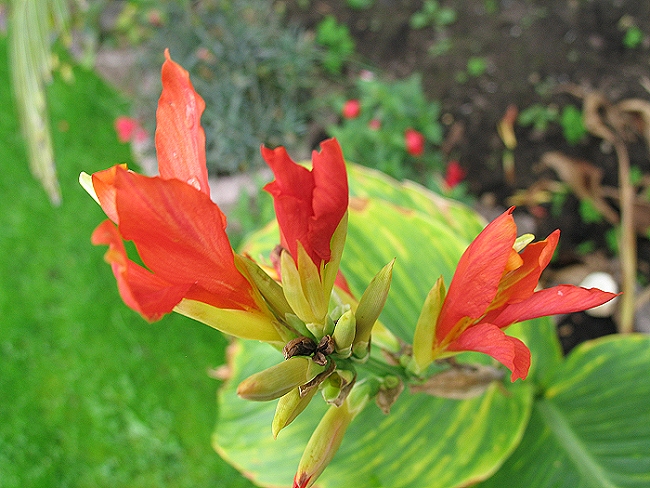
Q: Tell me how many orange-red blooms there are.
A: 3